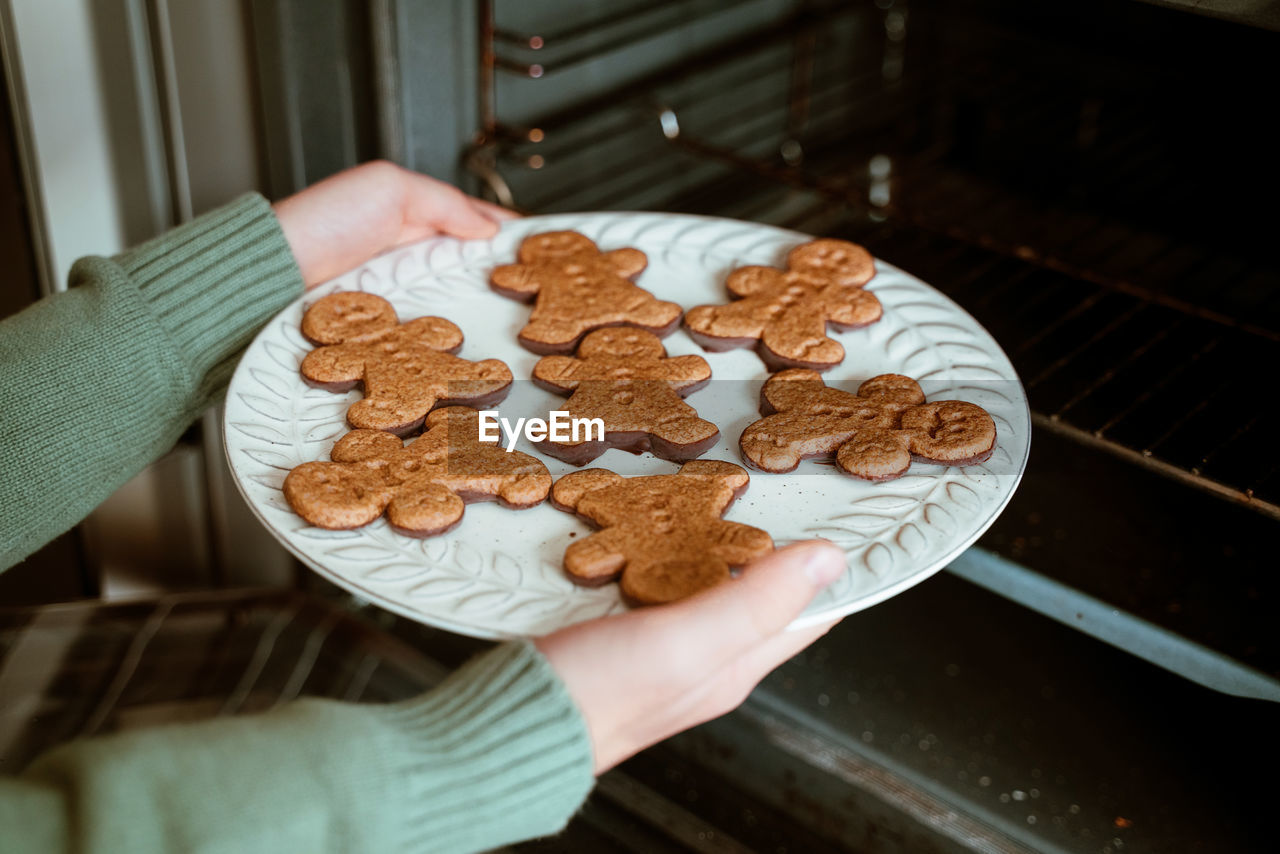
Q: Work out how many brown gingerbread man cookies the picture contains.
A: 7